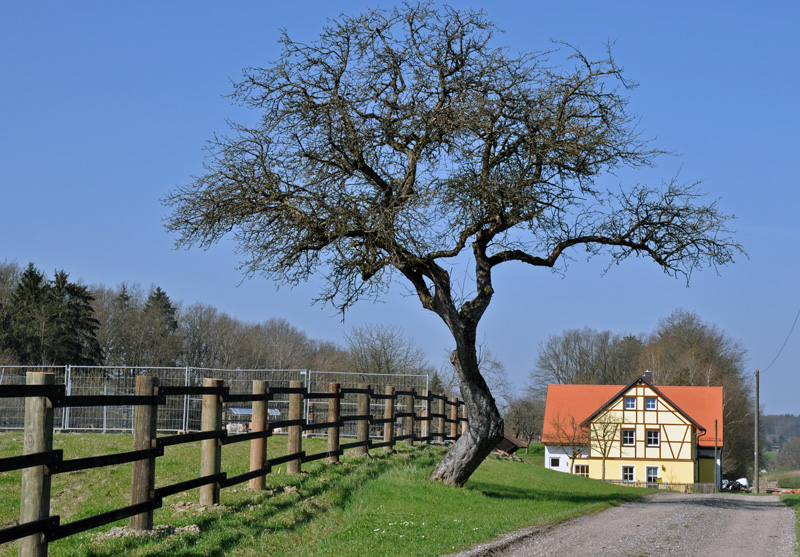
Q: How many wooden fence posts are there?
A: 13